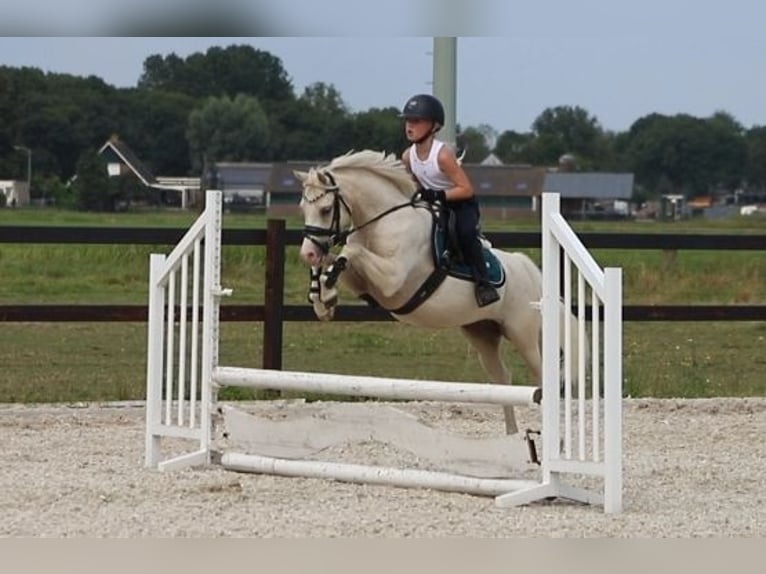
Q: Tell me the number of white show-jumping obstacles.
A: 1